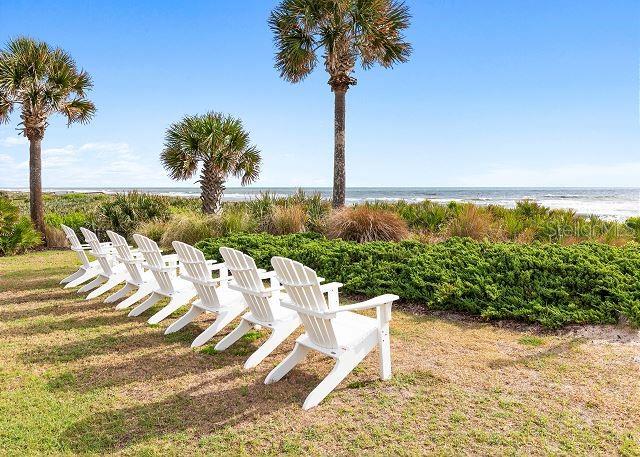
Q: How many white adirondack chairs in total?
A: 7